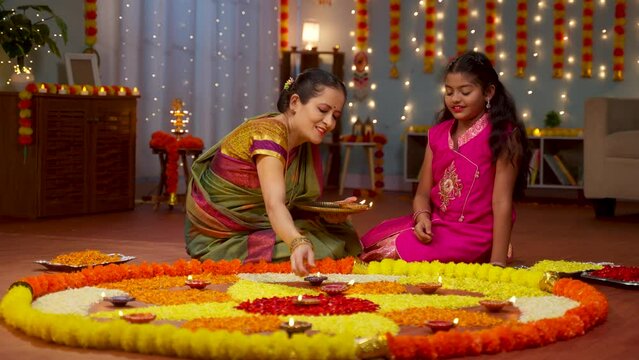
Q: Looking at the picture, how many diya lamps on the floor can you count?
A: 10